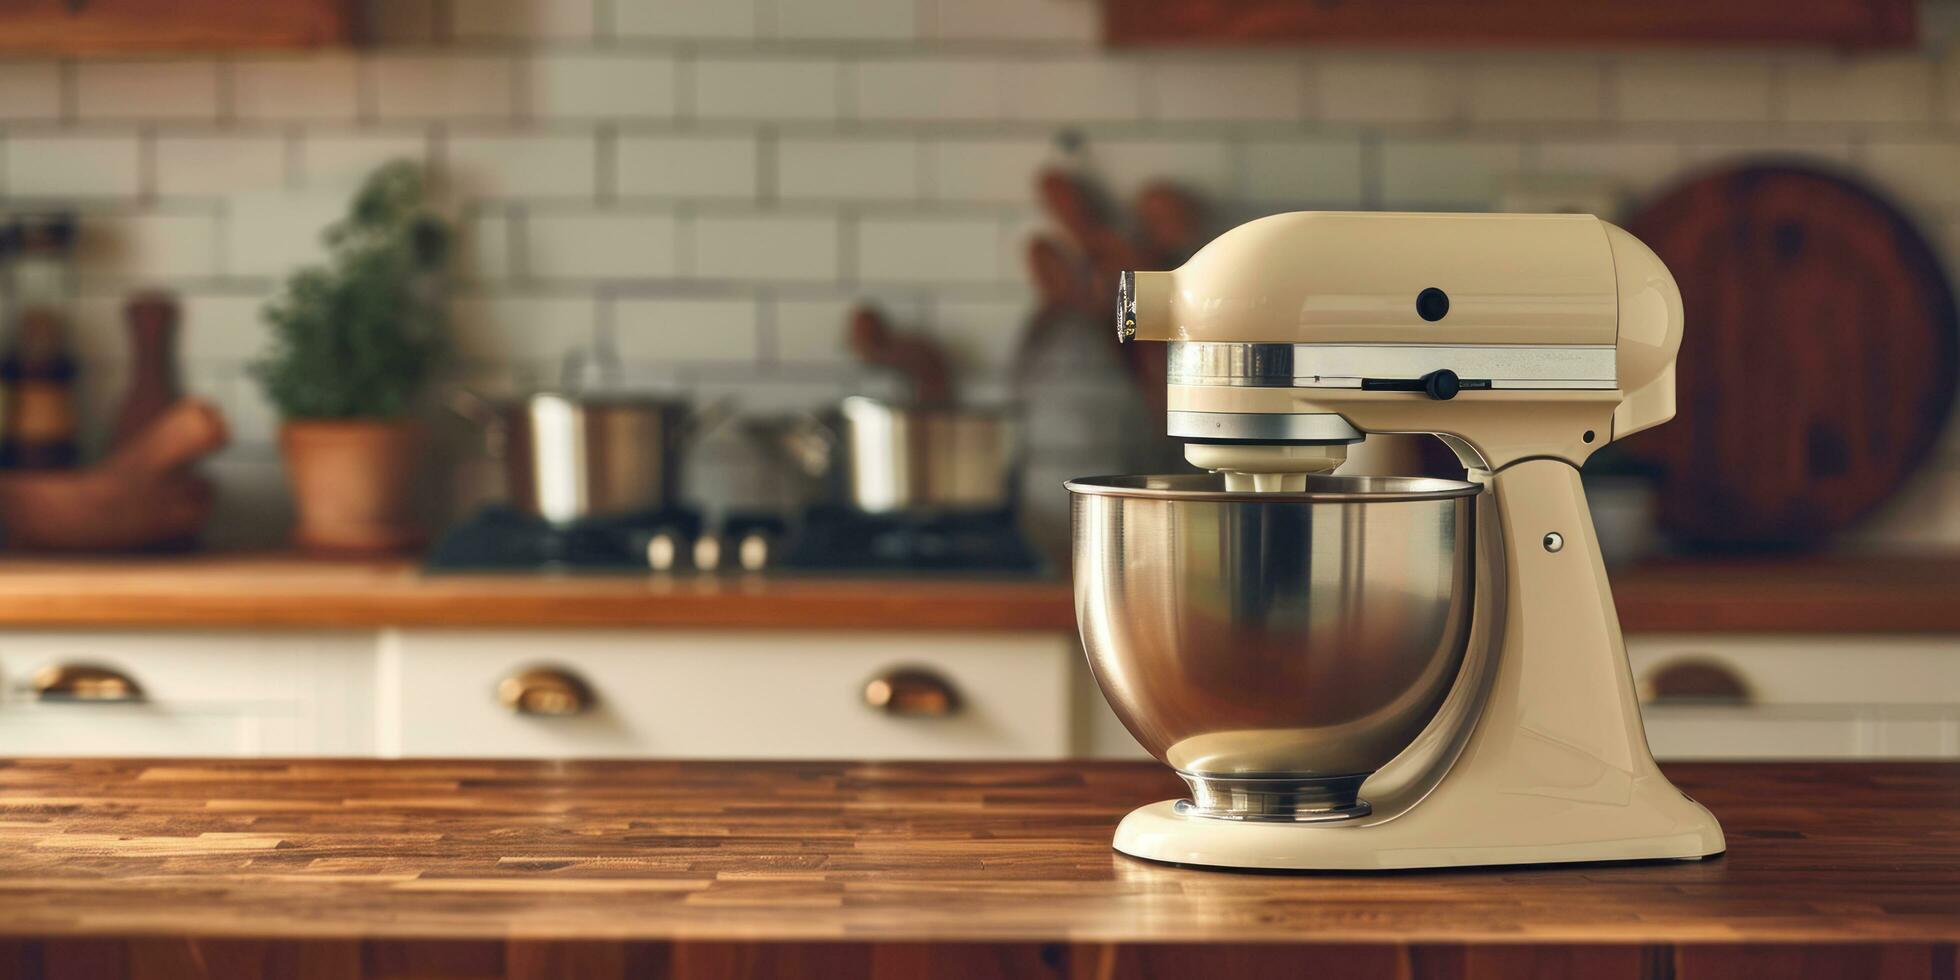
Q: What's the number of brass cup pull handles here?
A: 4